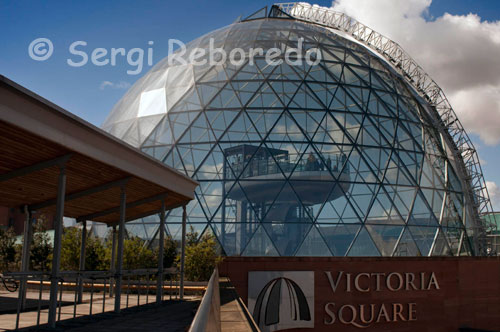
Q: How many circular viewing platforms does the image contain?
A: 1